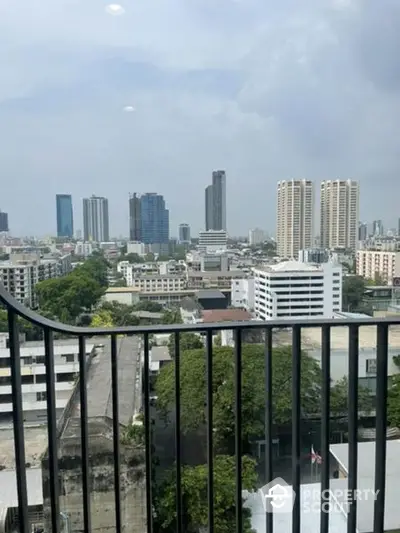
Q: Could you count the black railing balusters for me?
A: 13